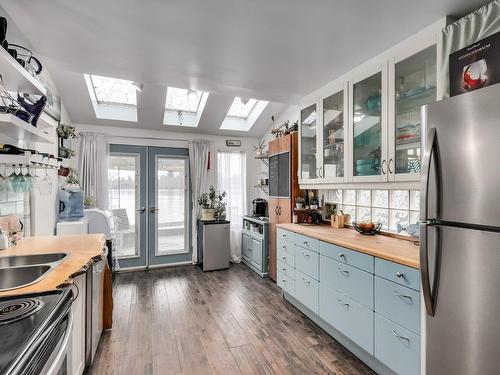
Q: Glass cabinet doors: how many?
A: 4